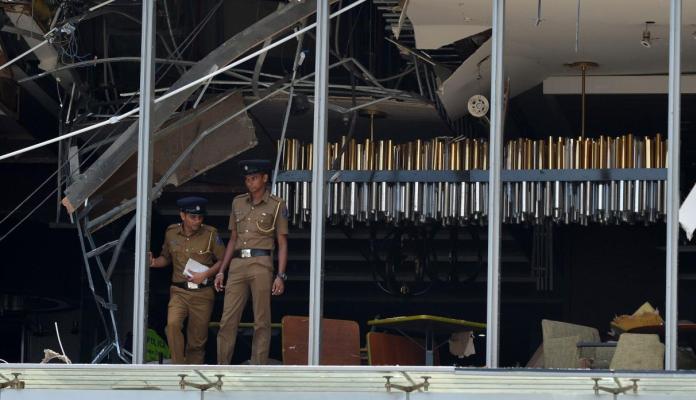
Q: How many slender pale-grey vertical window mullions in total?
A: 4